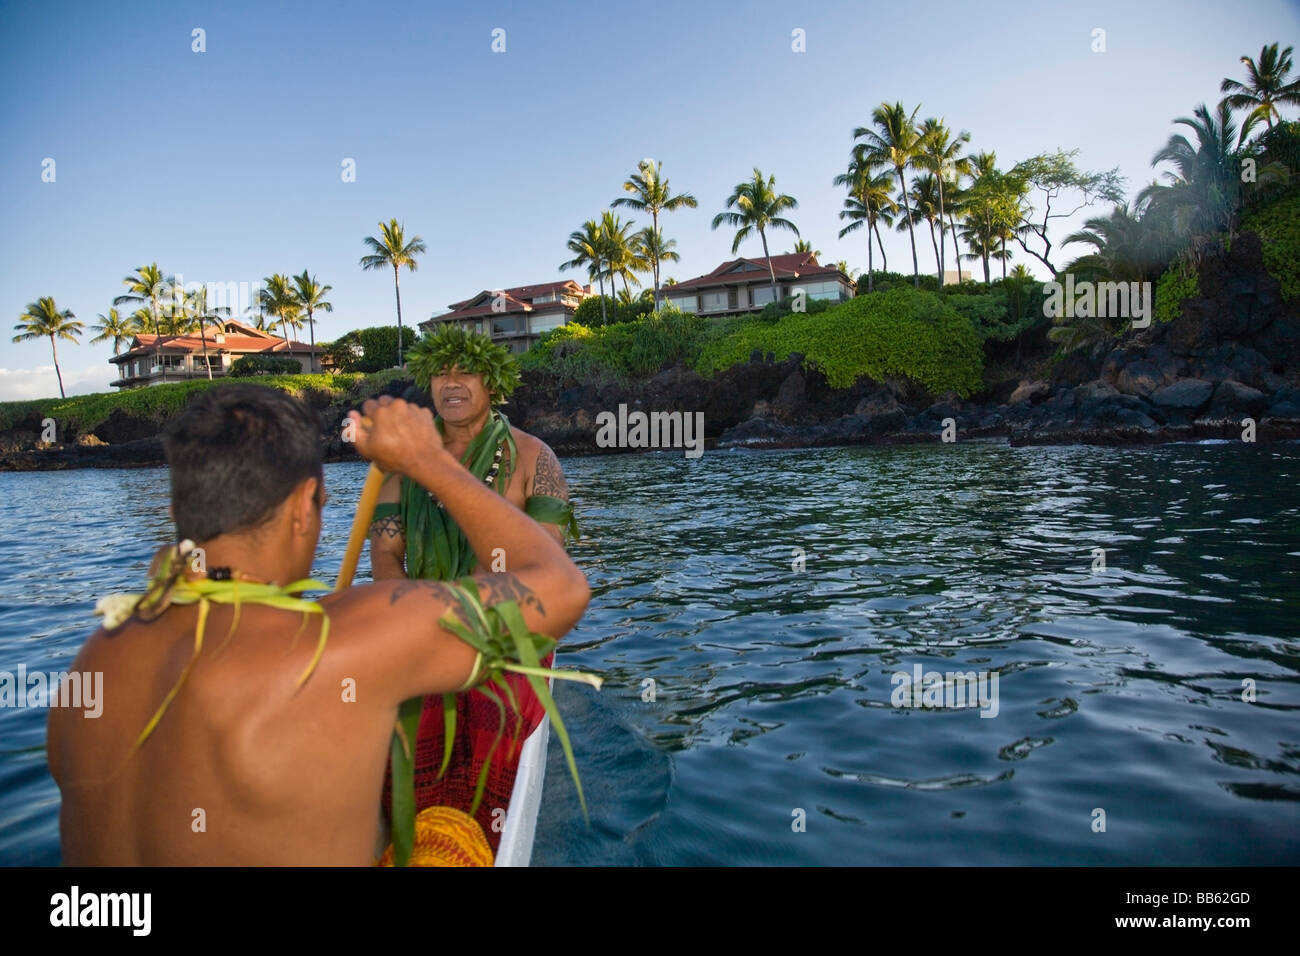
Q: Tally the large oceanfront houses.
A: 3